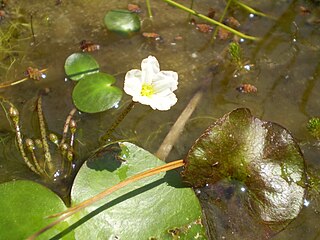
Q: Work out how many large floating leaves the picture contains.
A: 3